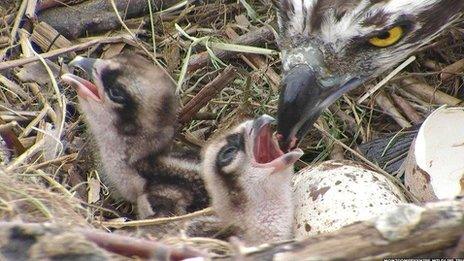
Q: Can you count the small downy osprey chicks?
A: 2